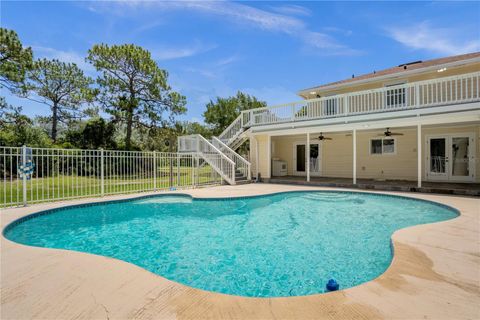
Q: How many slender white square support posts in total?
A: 3